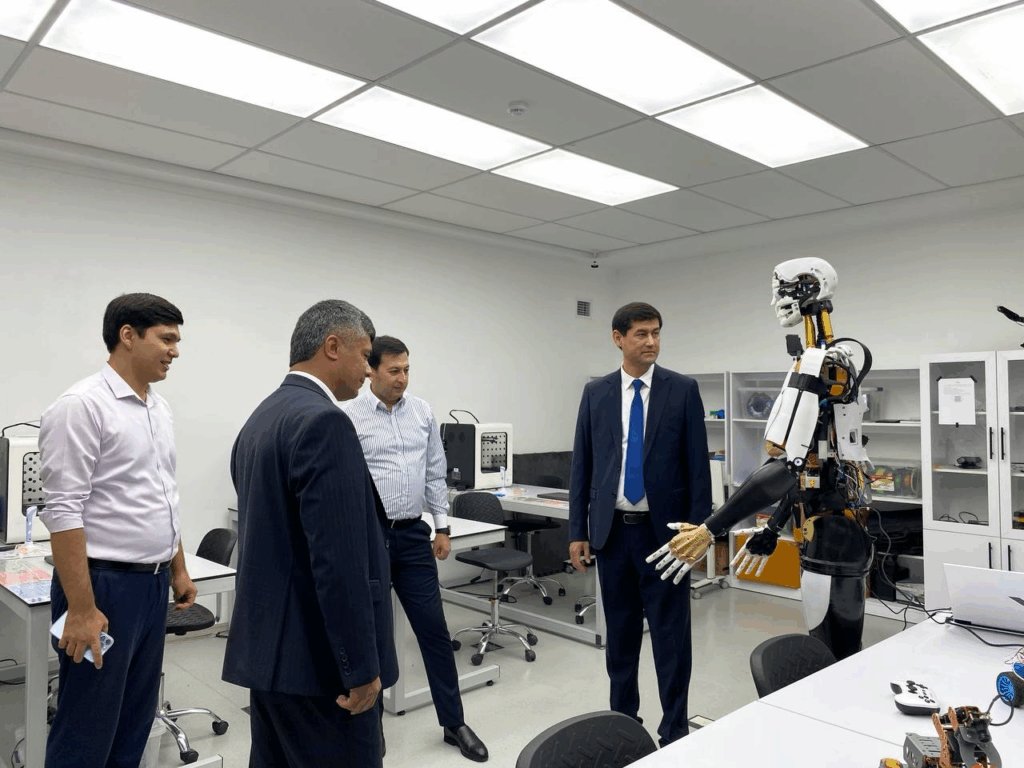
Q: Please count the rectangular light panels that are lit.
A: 9